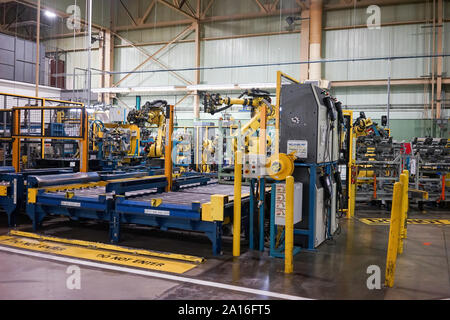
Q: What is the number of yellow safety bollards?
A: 5